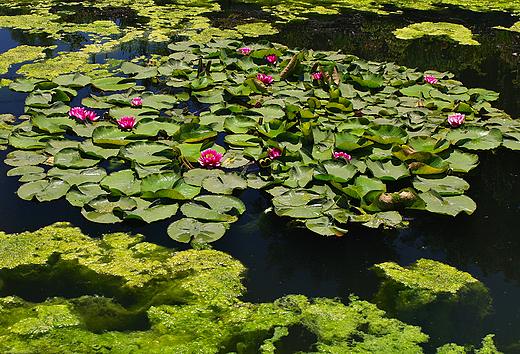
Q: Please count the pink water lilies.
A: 13